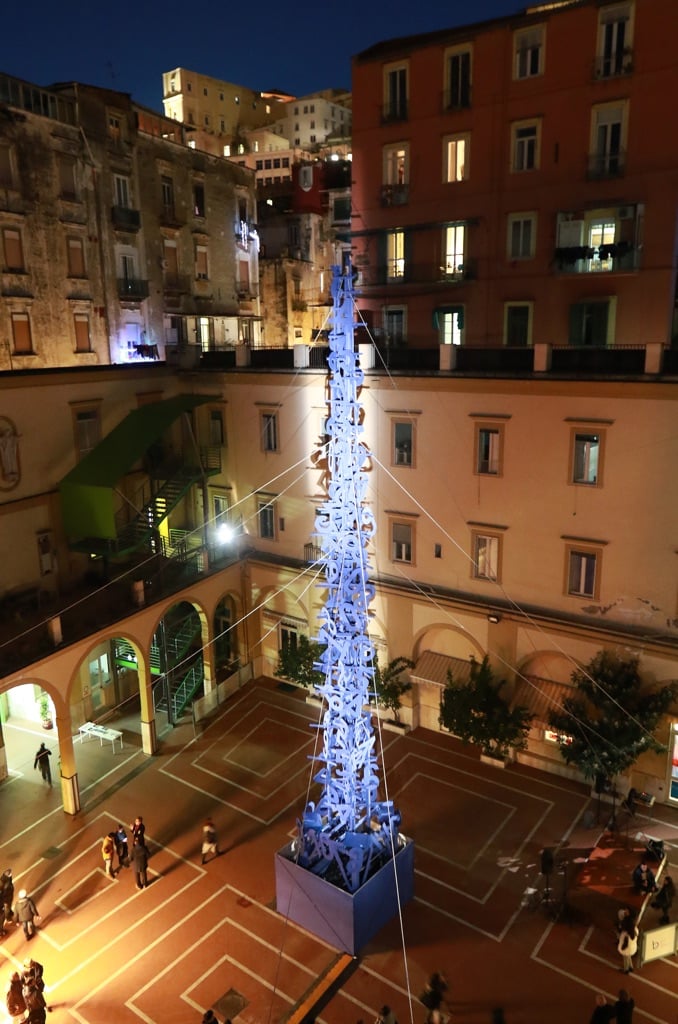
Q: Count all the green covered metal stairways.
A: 1